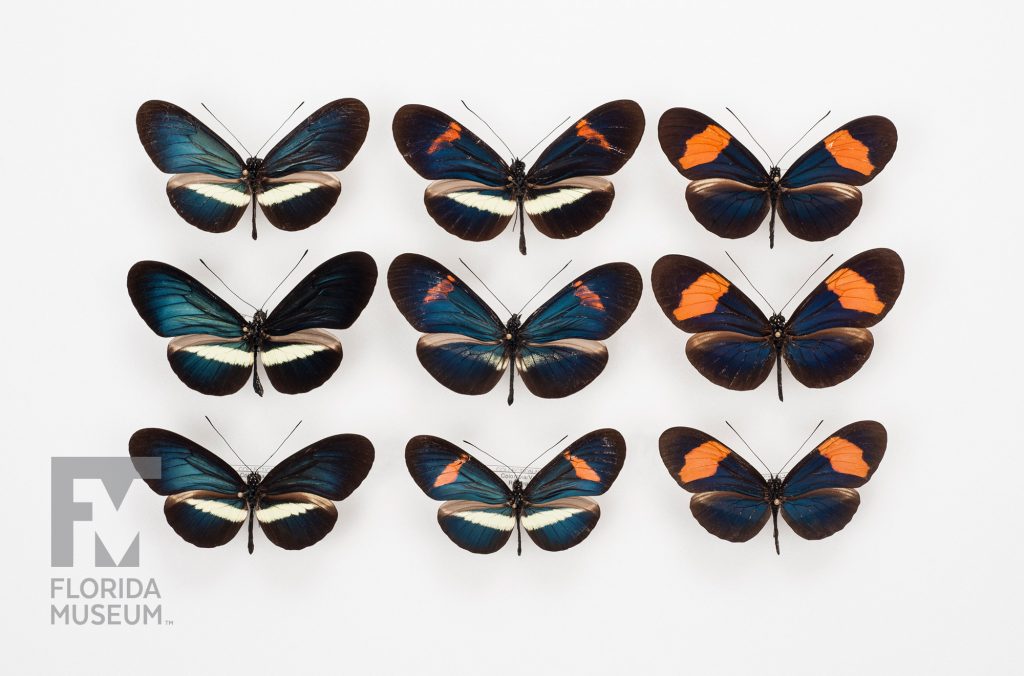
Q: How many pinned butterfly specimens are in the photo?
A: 9